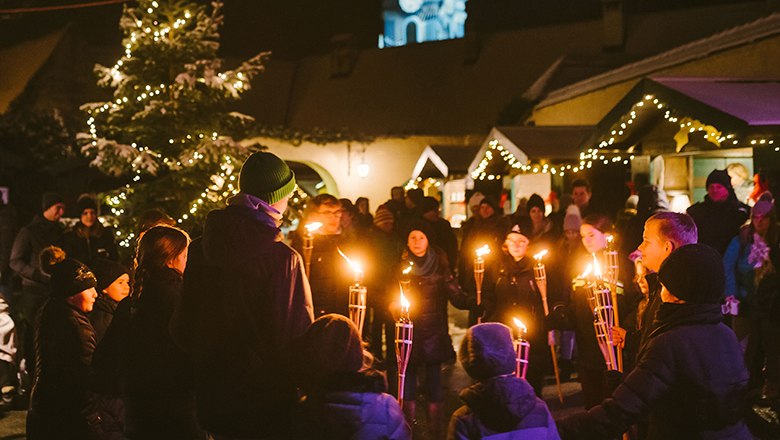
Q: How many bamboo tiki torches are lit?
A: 10